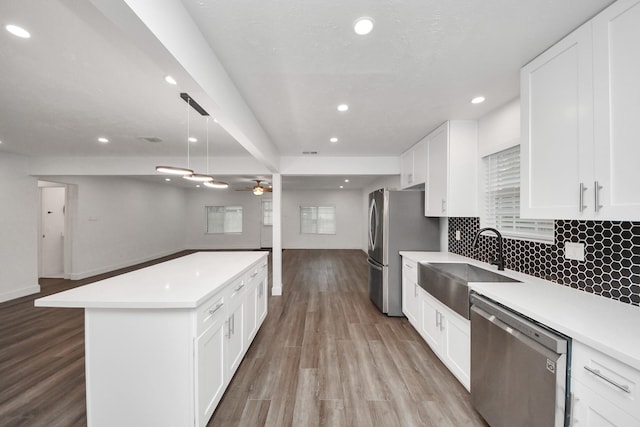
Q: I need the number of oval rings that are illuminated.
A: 3